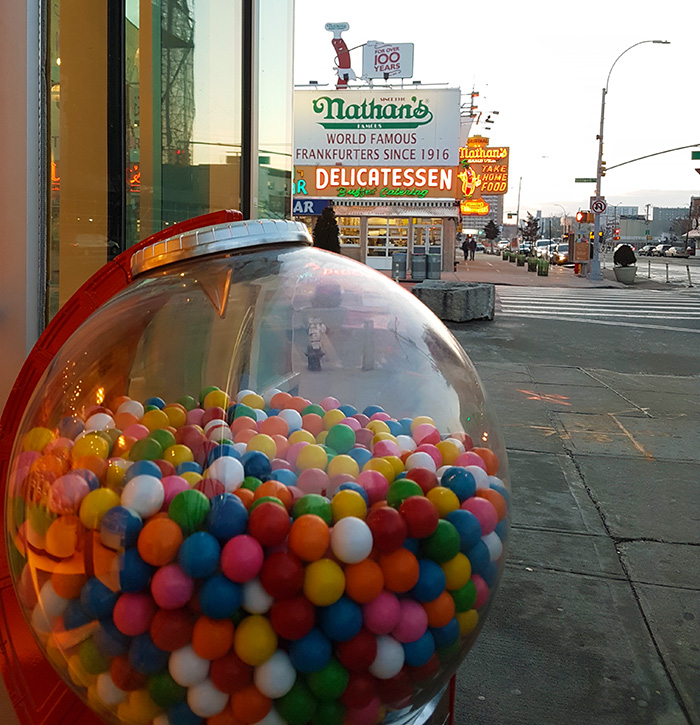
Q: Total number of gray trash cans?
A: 3